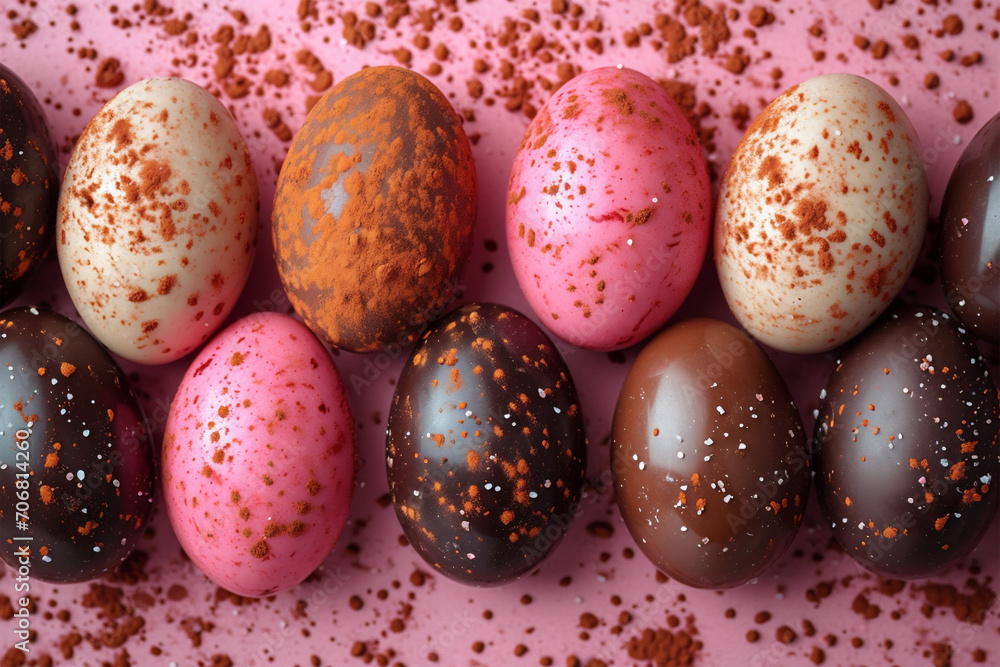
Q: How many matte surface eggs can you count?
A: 1